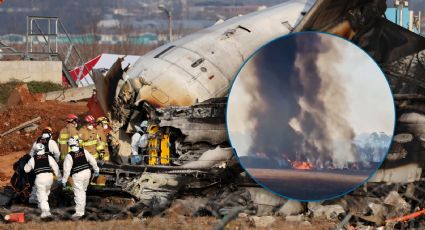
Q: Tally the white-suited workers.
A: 4